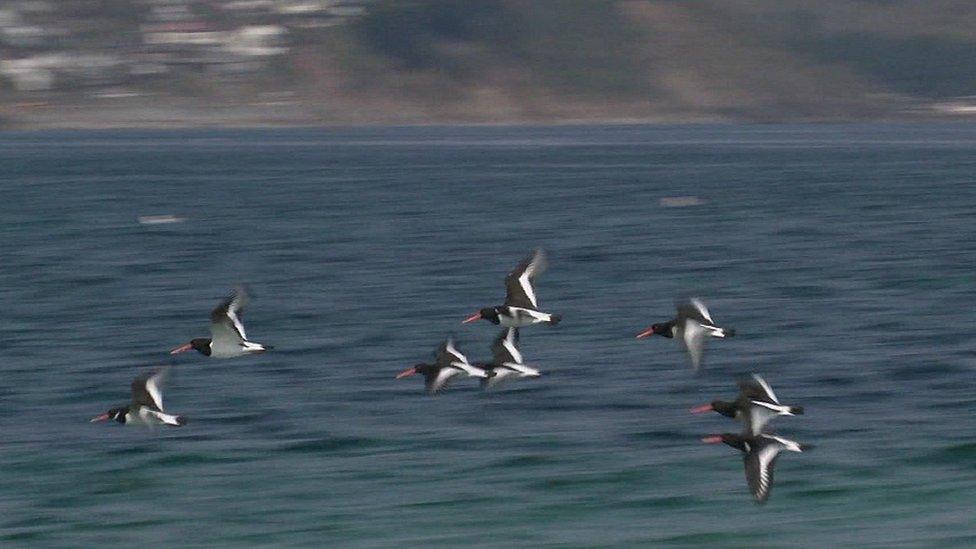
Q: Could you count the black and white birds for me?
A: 8